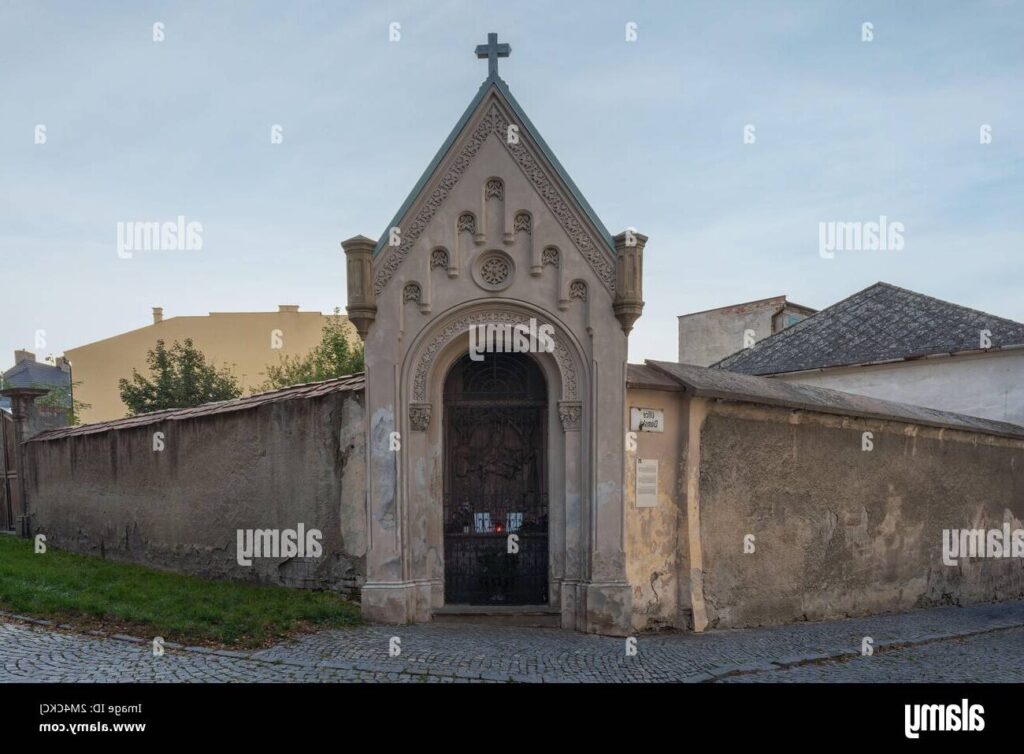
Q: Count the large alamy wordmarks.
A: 6